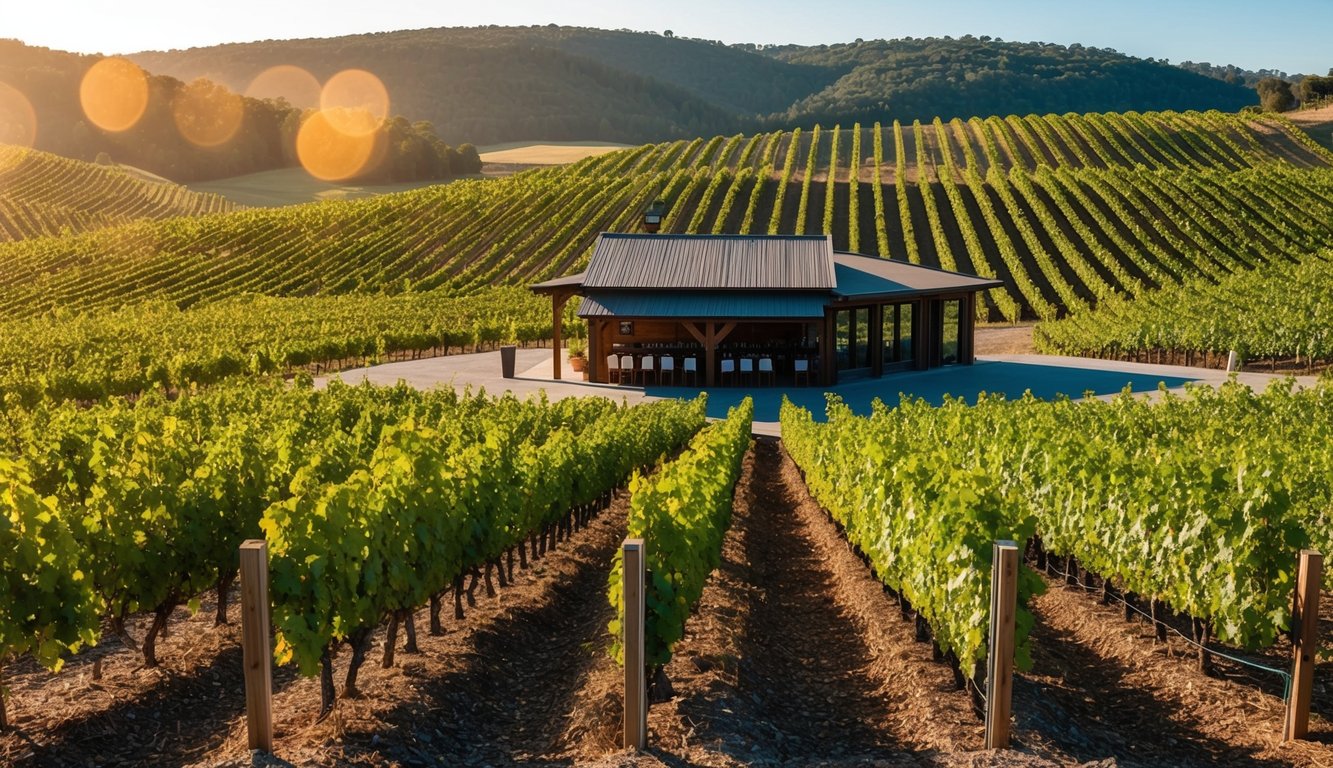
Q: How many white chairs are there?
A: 9